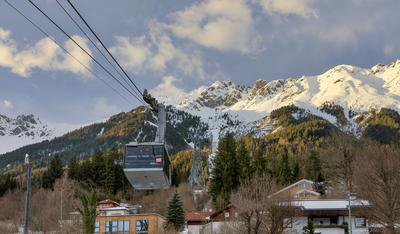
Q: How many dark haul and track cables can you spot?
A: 4